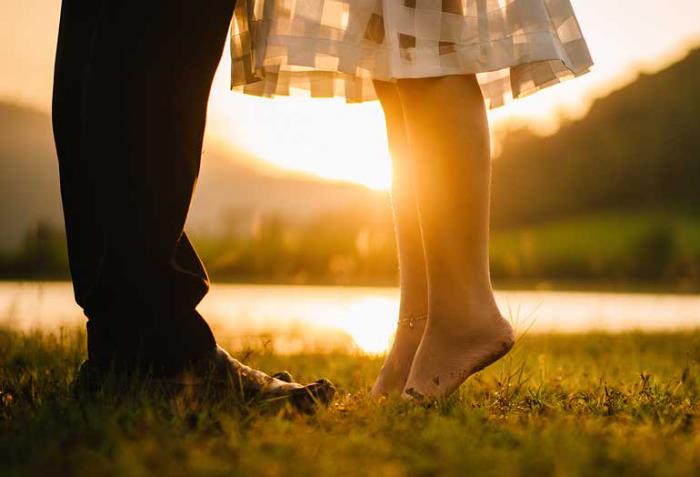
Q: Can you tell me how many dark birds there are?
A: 0